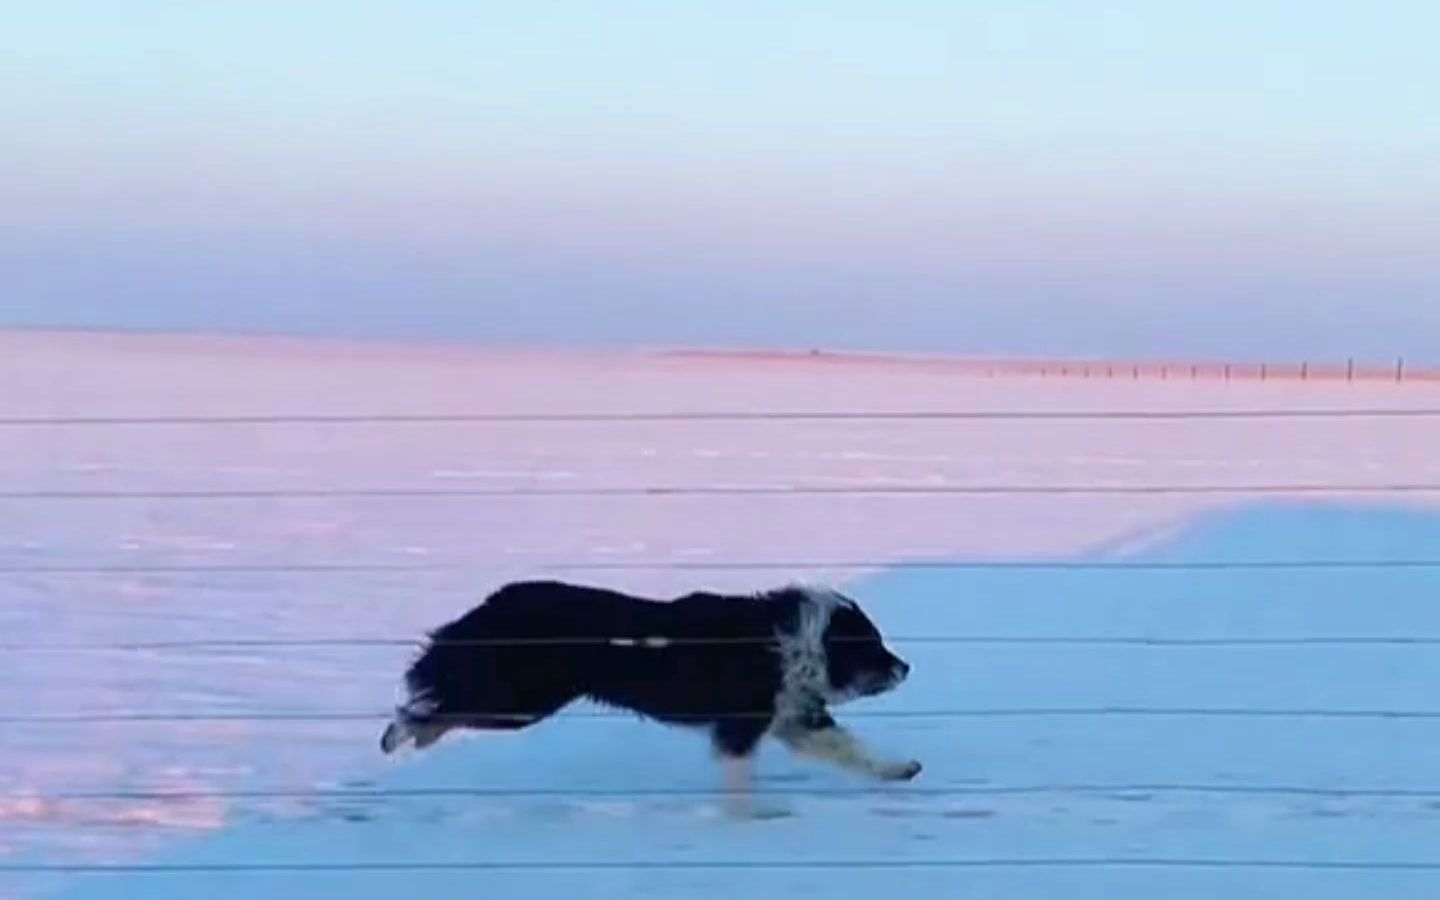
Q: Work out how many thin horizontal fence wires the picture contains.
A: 7